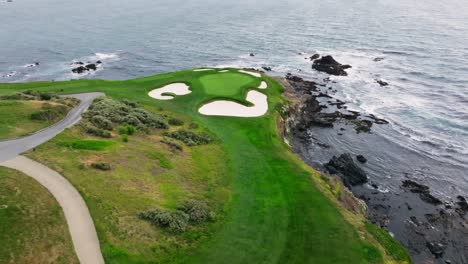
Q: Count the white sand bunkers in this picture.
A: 6